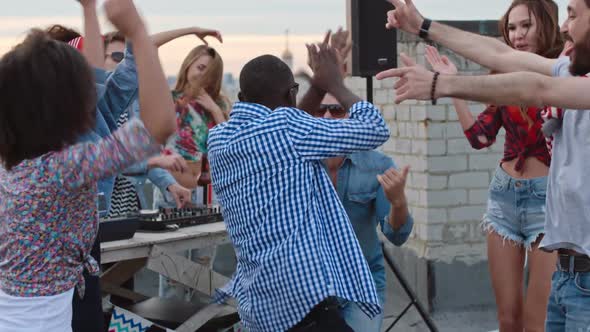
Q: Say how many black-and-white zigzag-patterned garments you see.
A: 1